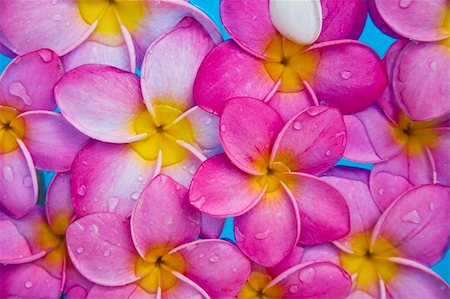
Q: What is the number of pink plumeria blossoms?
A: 11